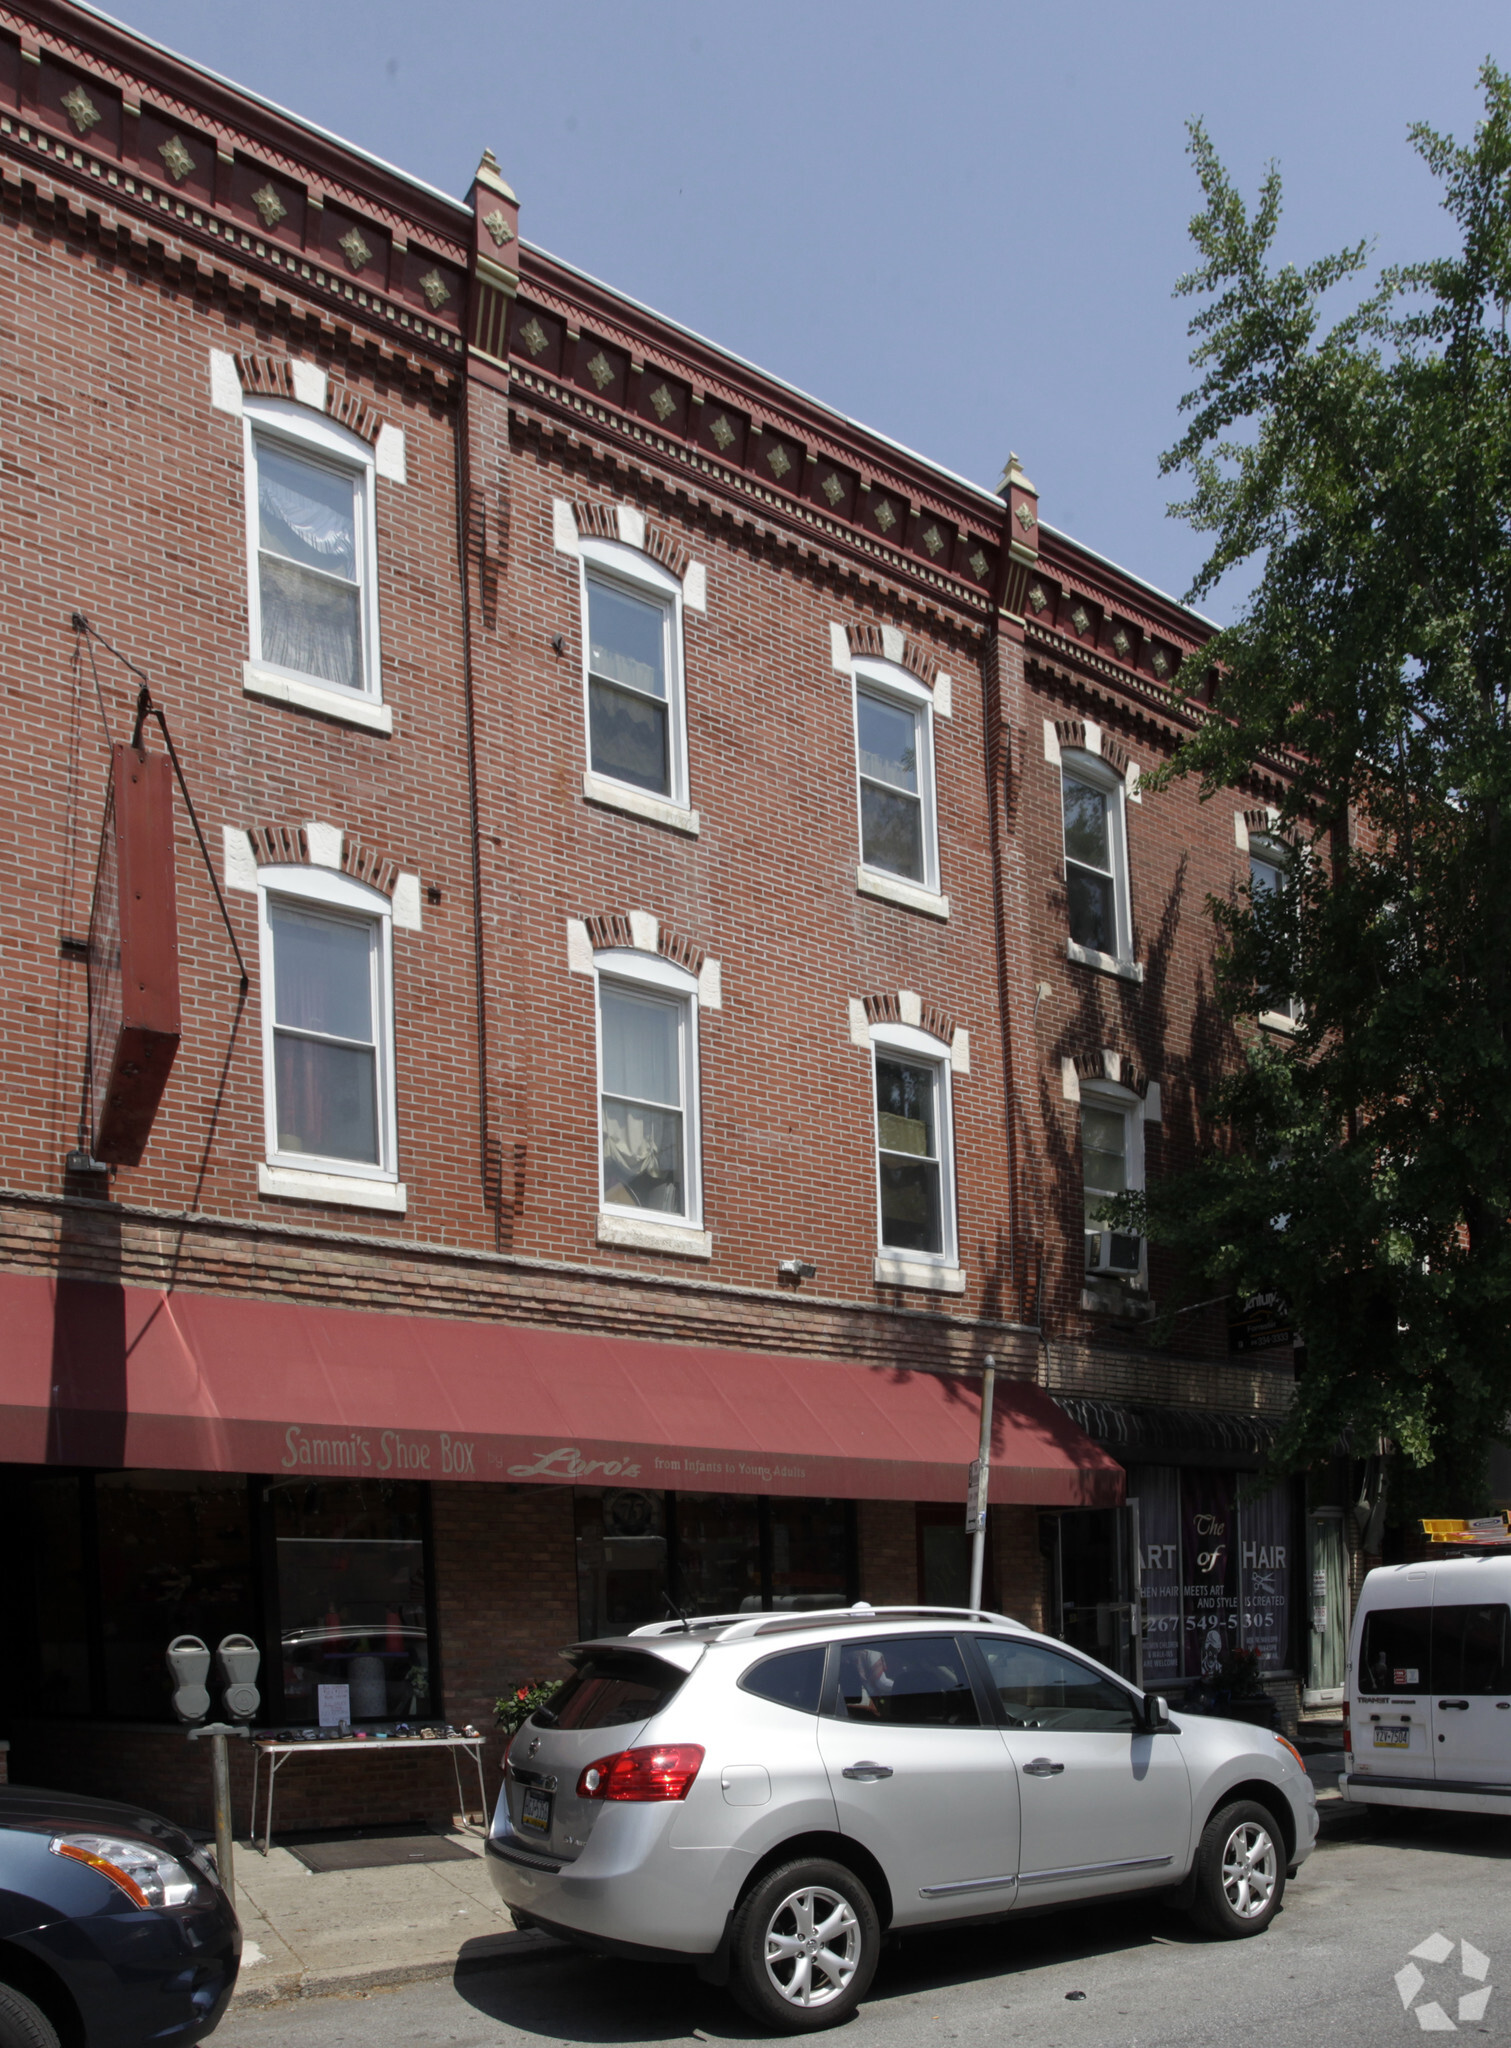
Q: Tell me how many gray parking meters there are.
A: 2